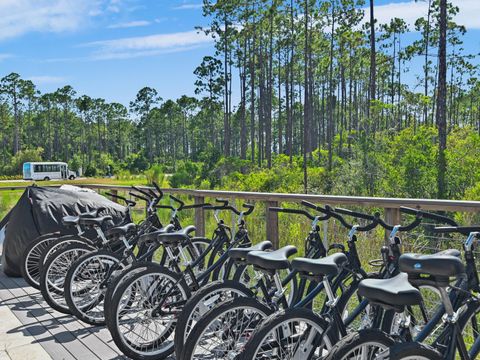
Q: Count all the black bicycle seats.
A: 11